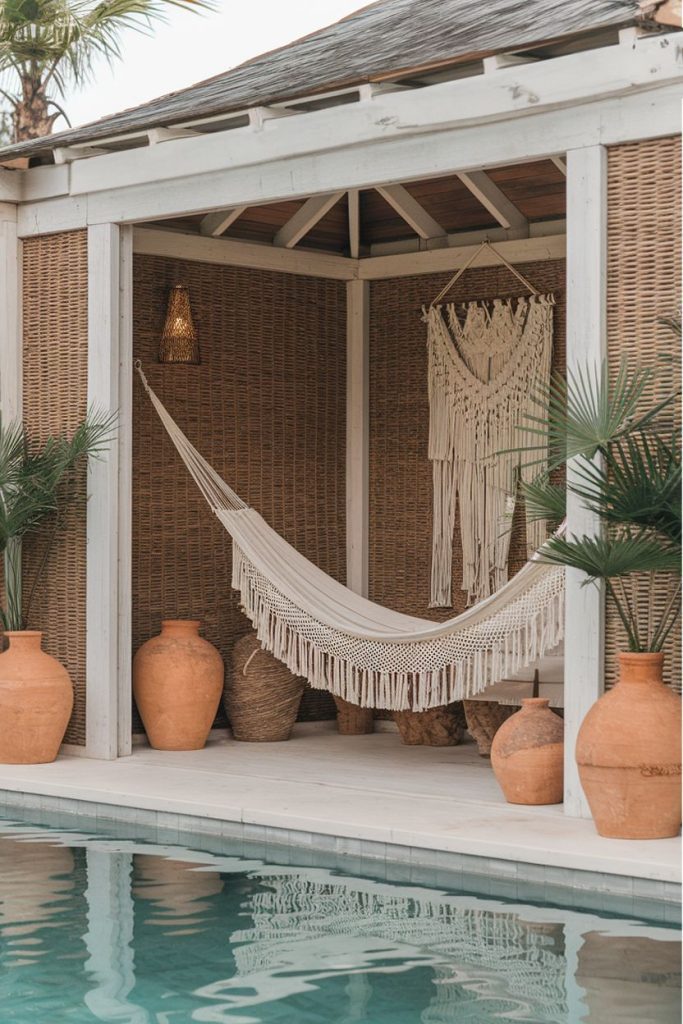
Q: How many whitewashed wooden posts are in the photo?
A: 4